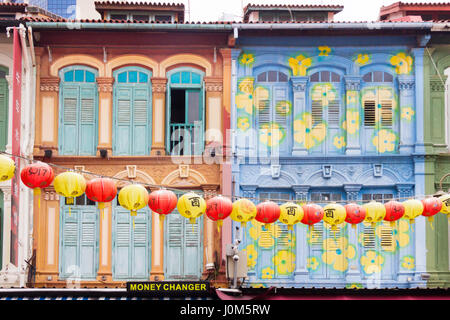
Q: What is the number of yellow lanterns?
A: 10